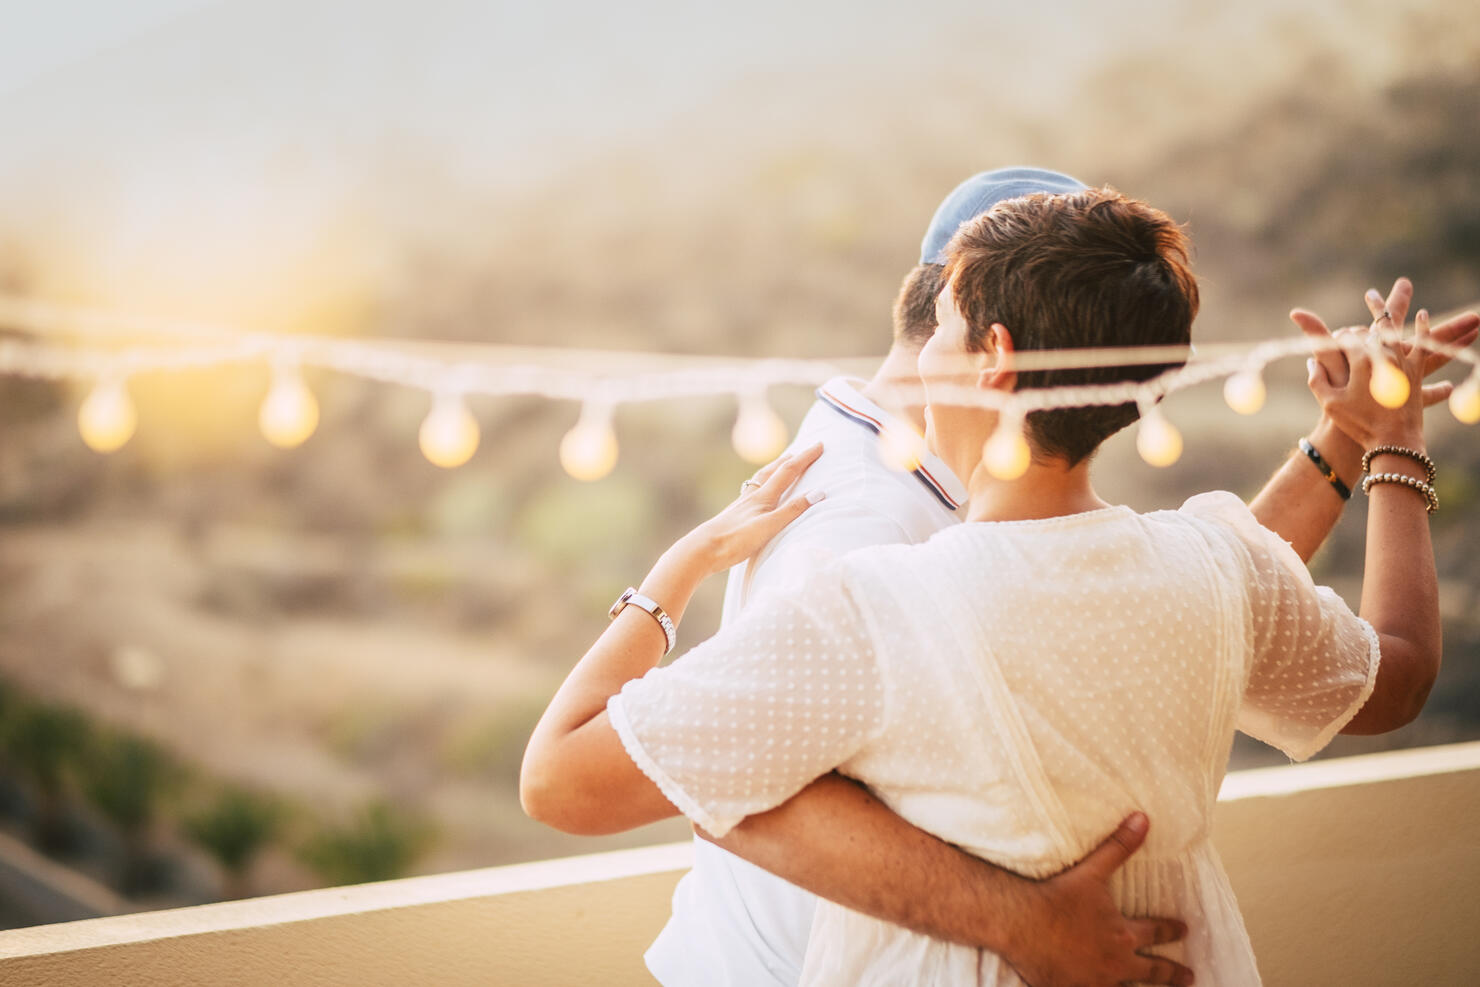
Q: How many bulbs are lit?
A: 11